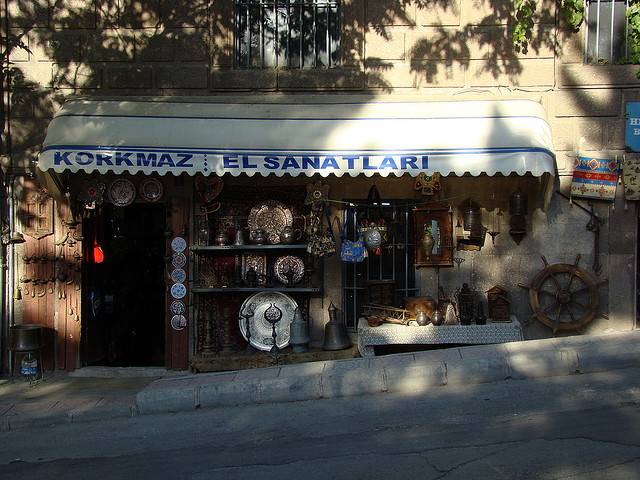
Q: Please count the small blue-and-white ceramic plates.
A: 6